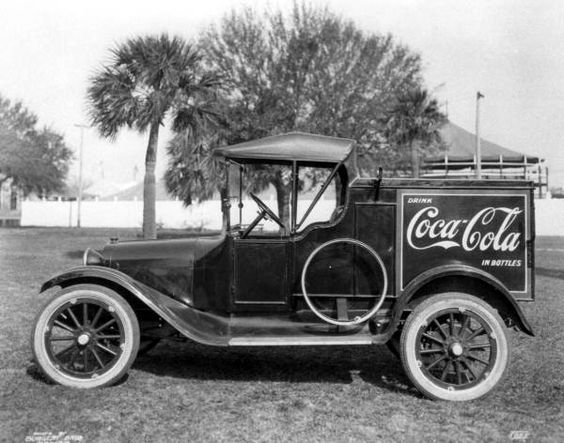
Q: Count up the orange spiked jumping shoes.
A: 0